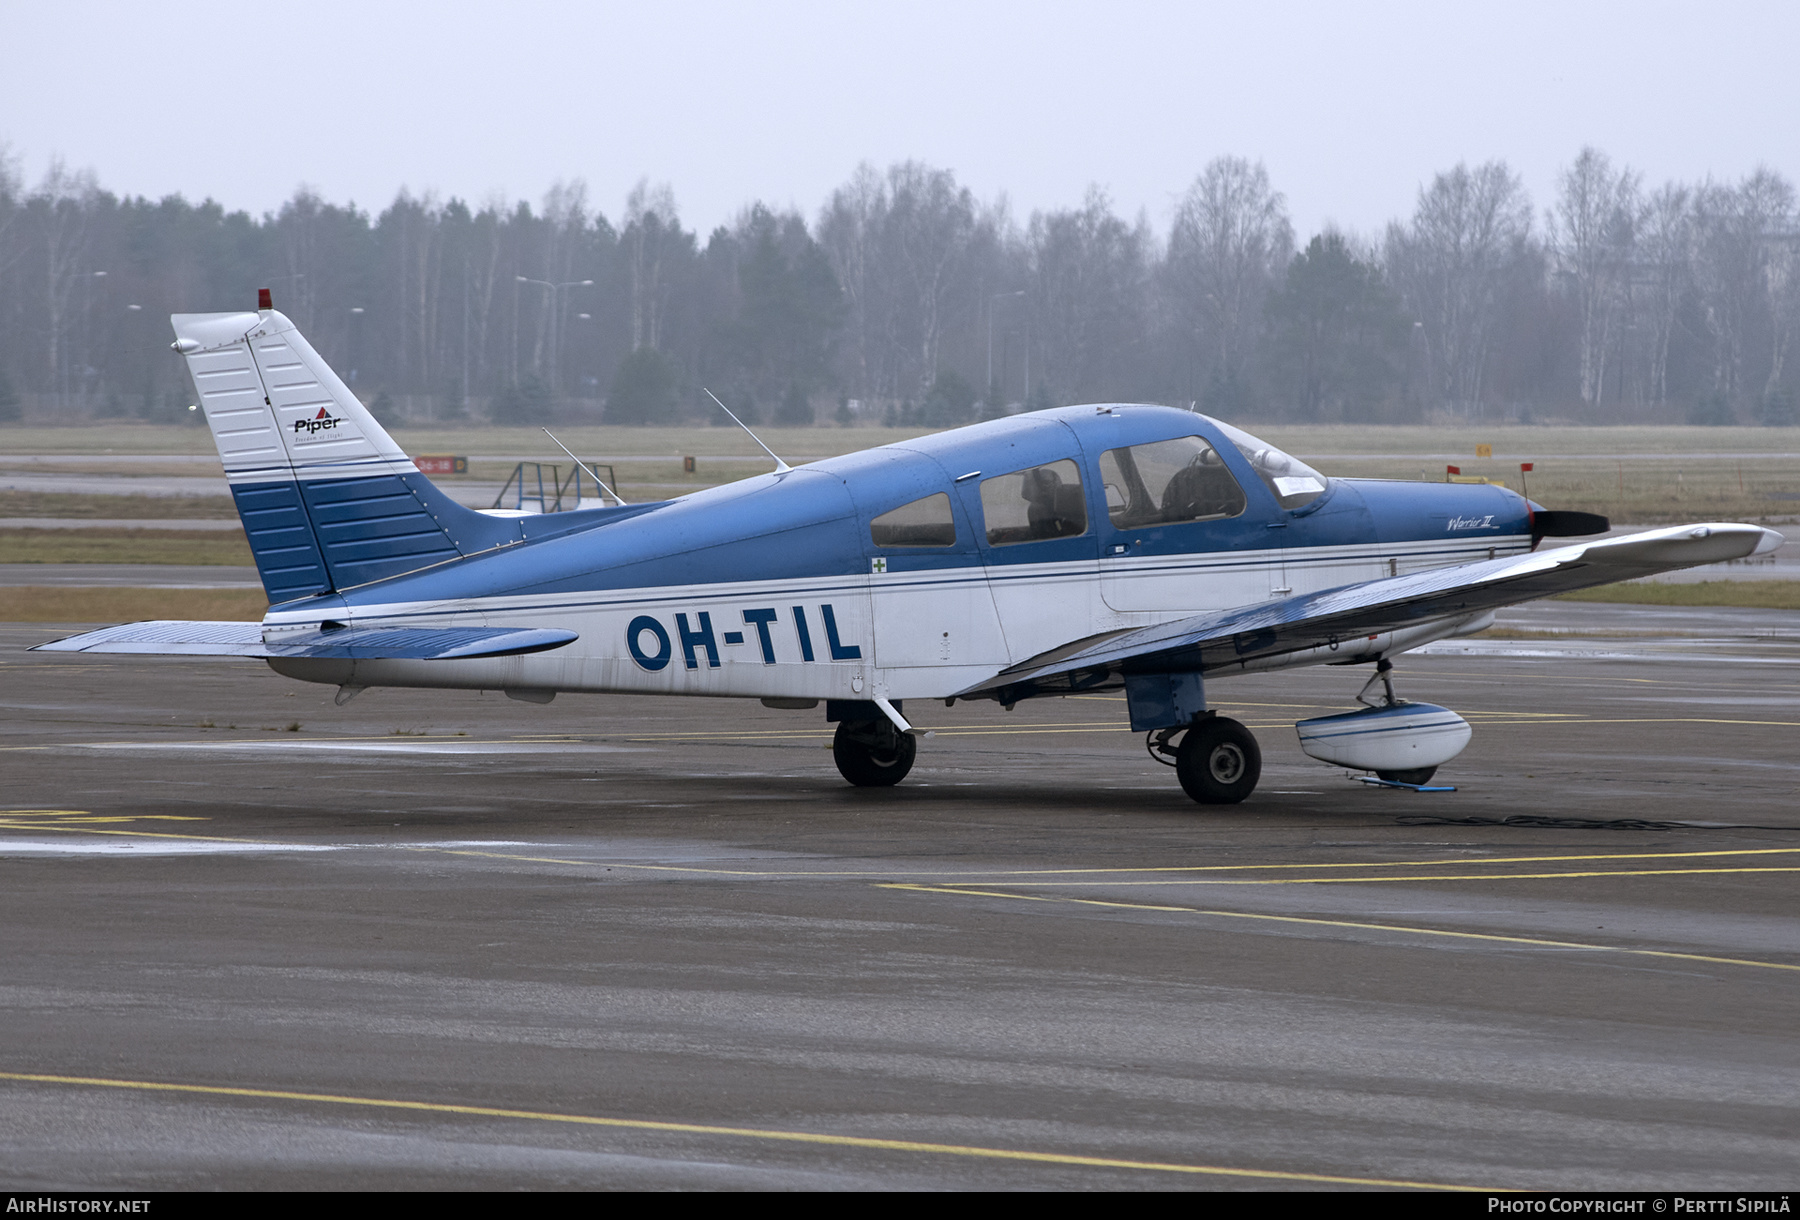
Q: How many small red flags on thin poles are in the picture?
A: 2